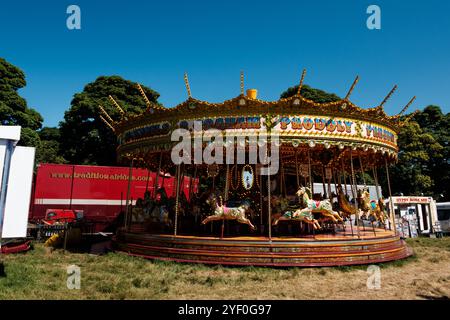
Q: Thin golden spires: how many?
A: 11